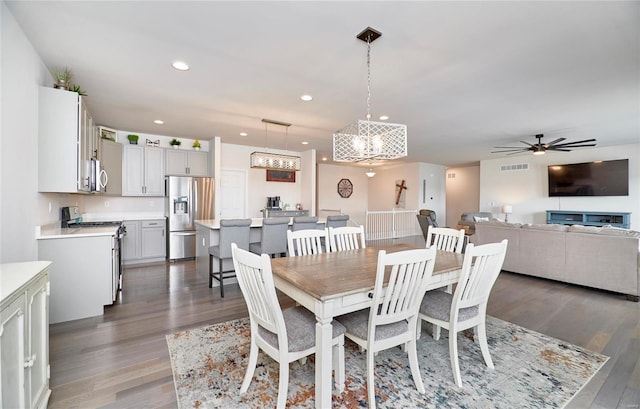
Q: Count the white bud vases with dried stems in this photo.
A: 0